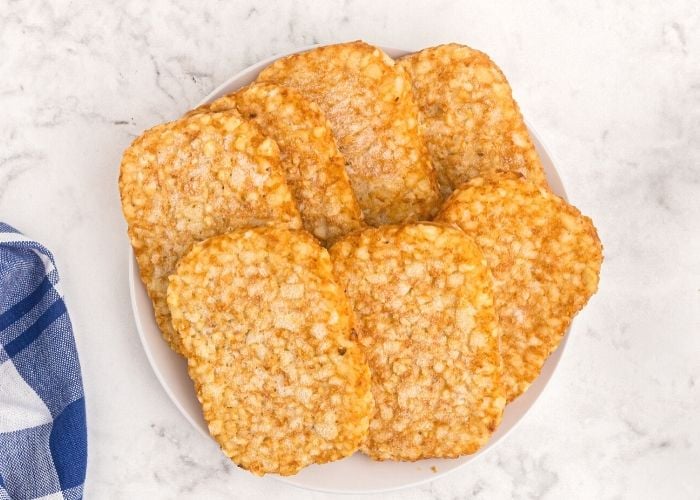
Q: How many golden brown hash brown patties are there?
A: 7